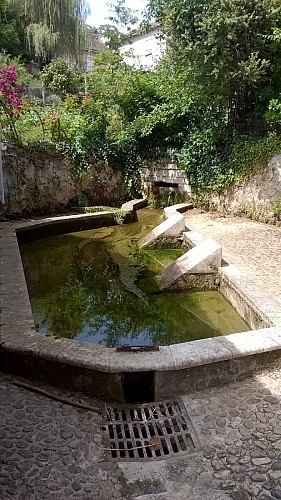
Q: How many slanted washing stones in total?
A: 2